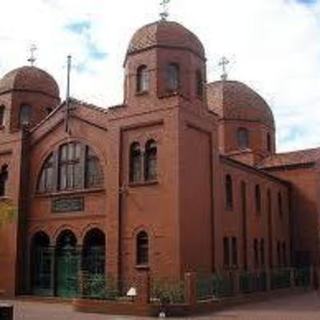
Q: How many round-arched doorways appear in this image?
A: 3